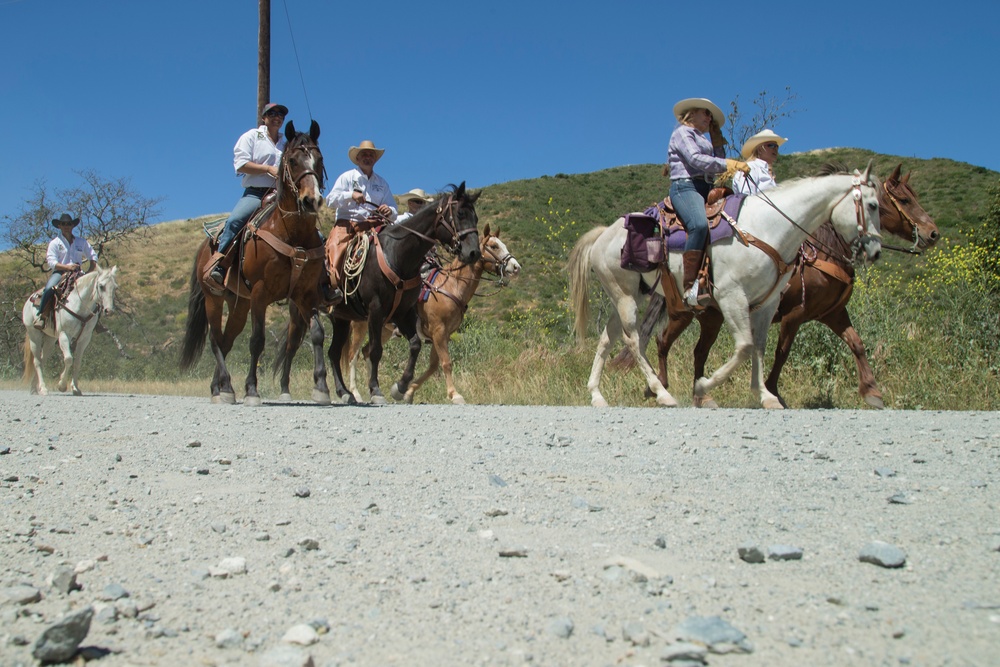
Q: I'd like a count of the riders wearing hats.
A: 6